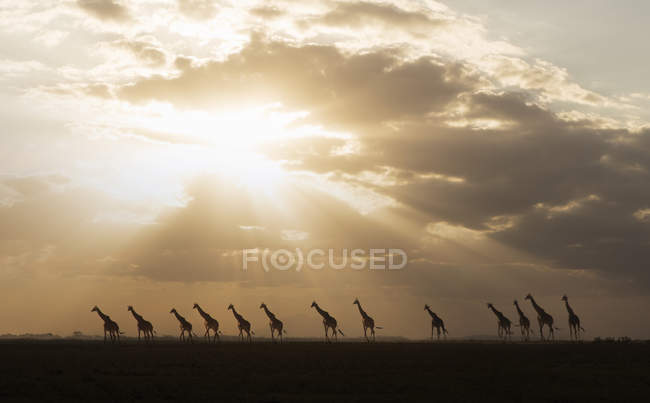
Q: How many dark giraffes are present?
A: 13